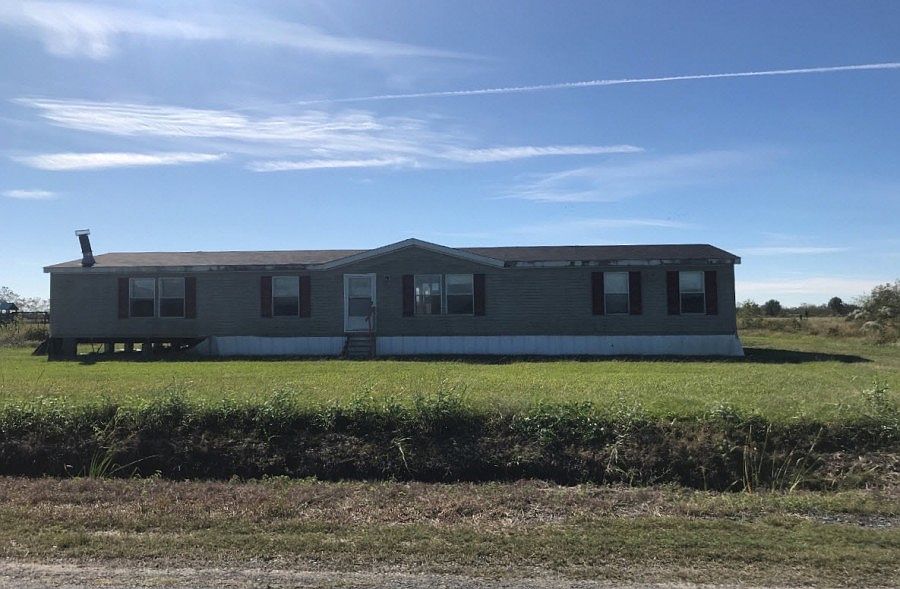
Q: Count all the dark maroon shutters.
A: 10